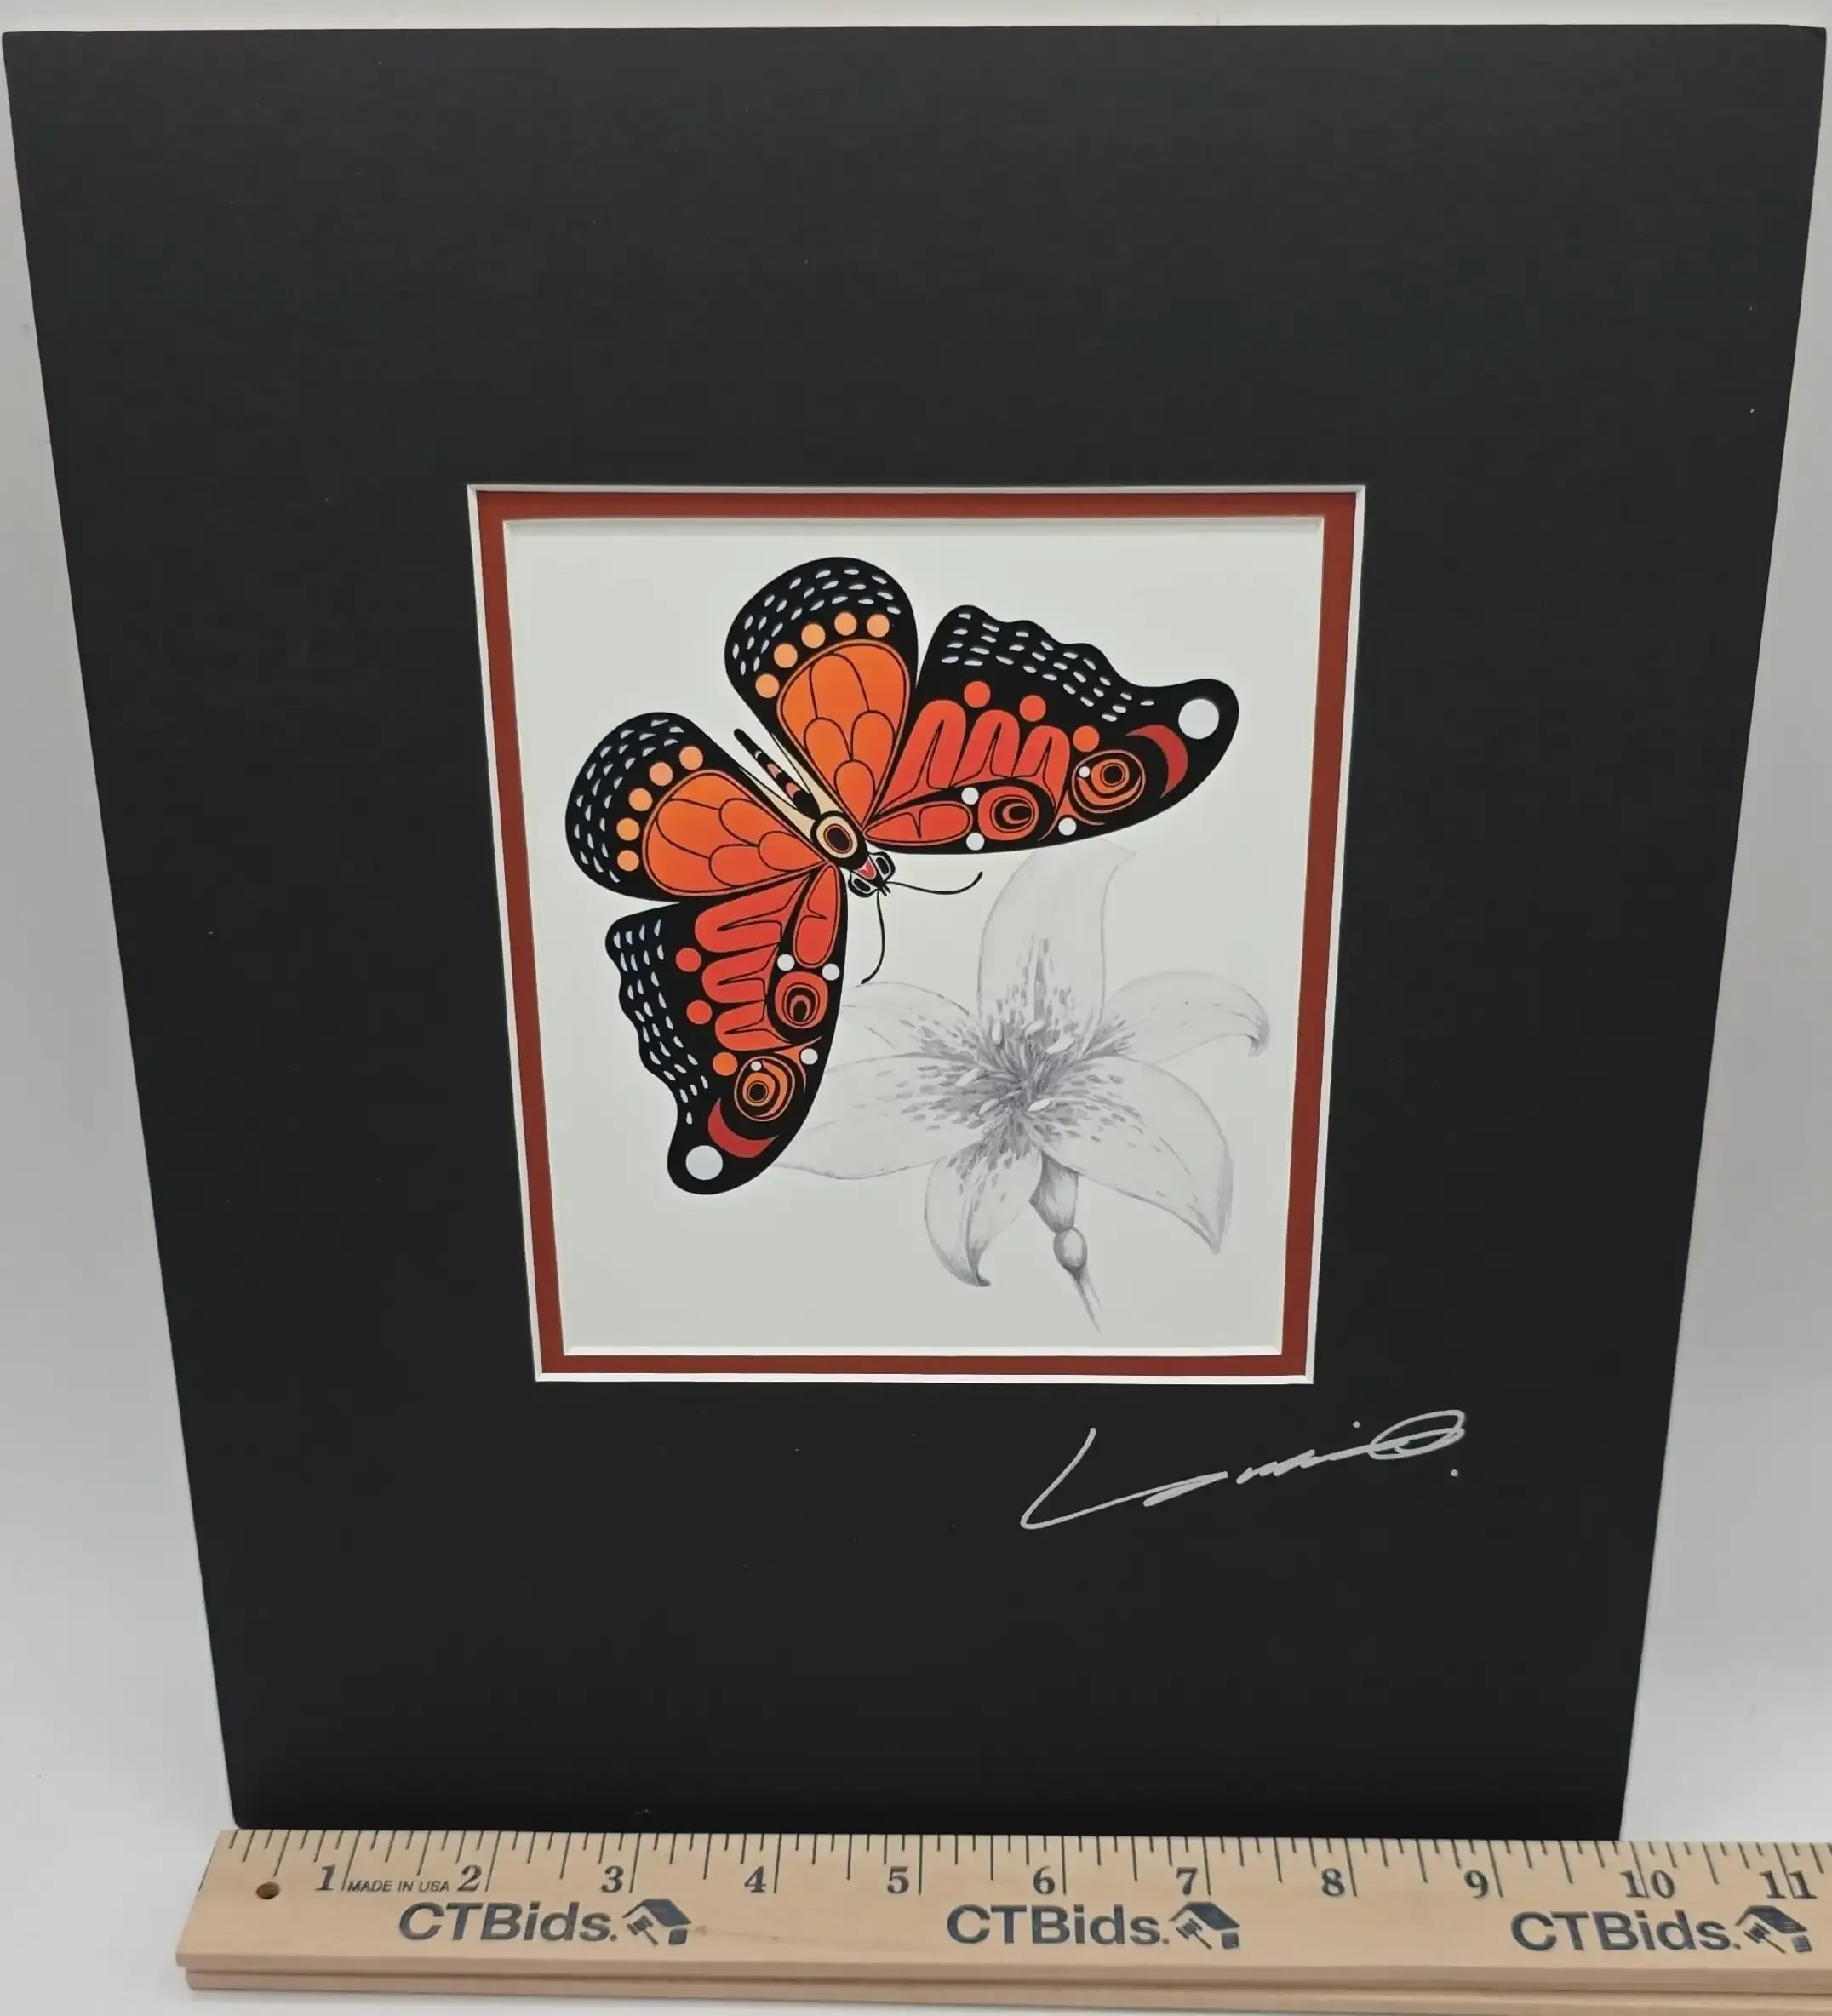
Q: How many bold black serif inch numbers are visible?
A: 11